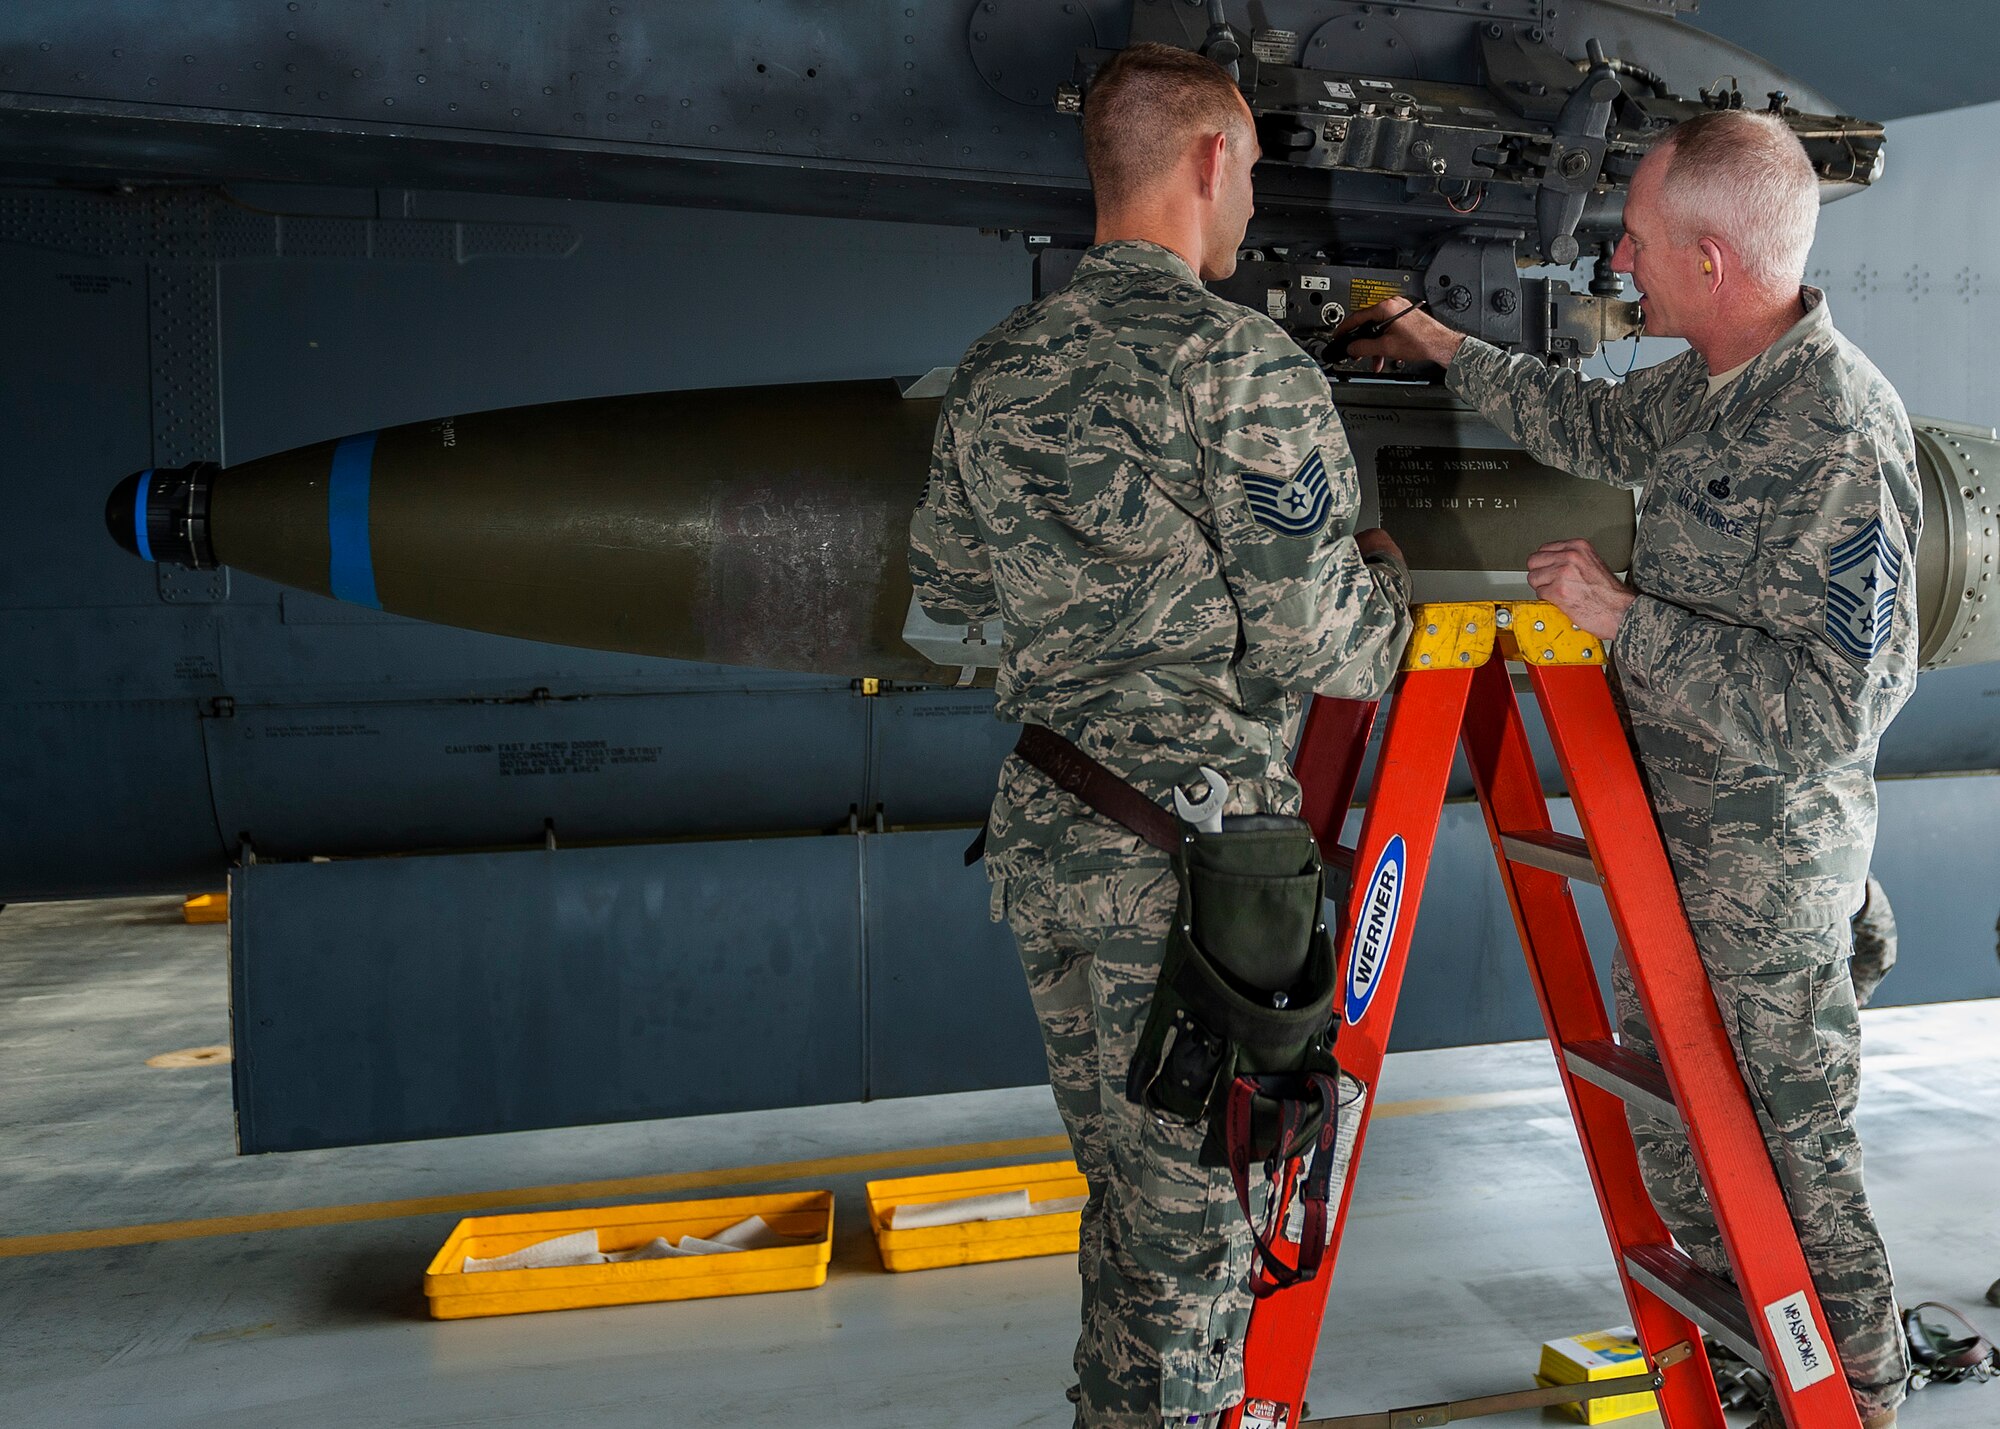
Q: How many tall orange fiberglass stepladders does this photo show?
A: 1